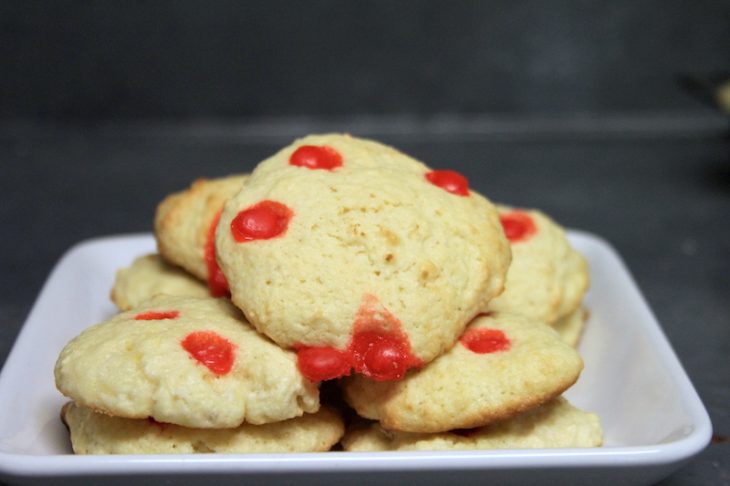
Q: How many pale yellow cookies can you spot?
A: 9